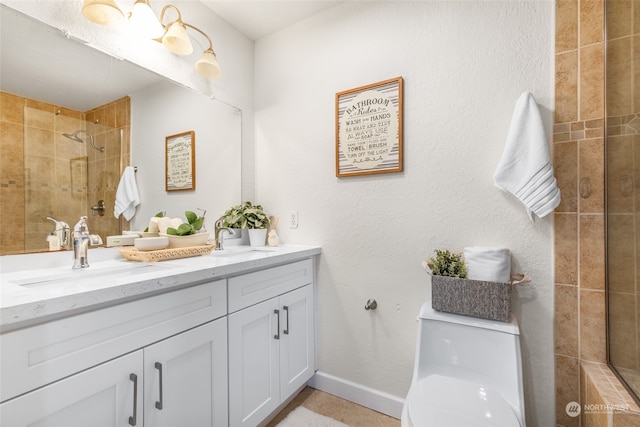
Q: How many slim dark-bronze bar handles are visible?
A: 4